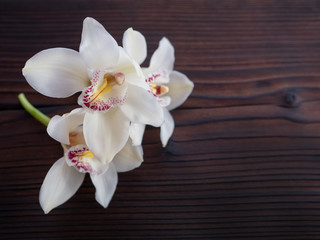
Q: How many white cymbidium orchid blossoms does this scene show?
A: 3